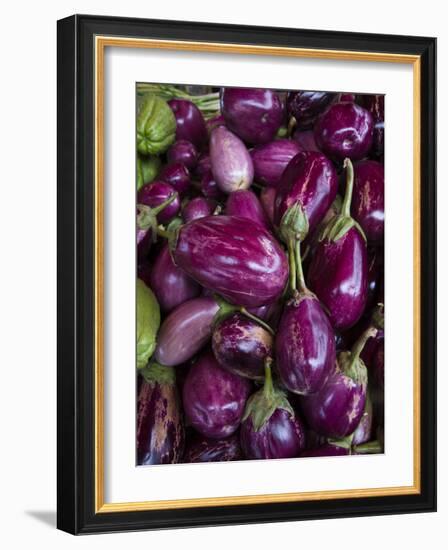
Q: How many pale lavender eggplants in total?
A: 2